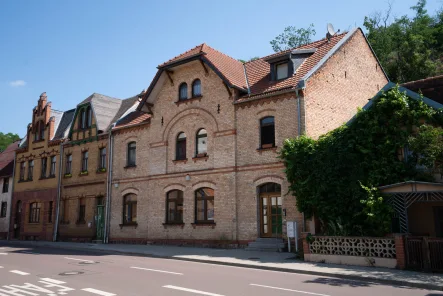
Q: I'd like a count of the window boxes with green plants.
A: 3